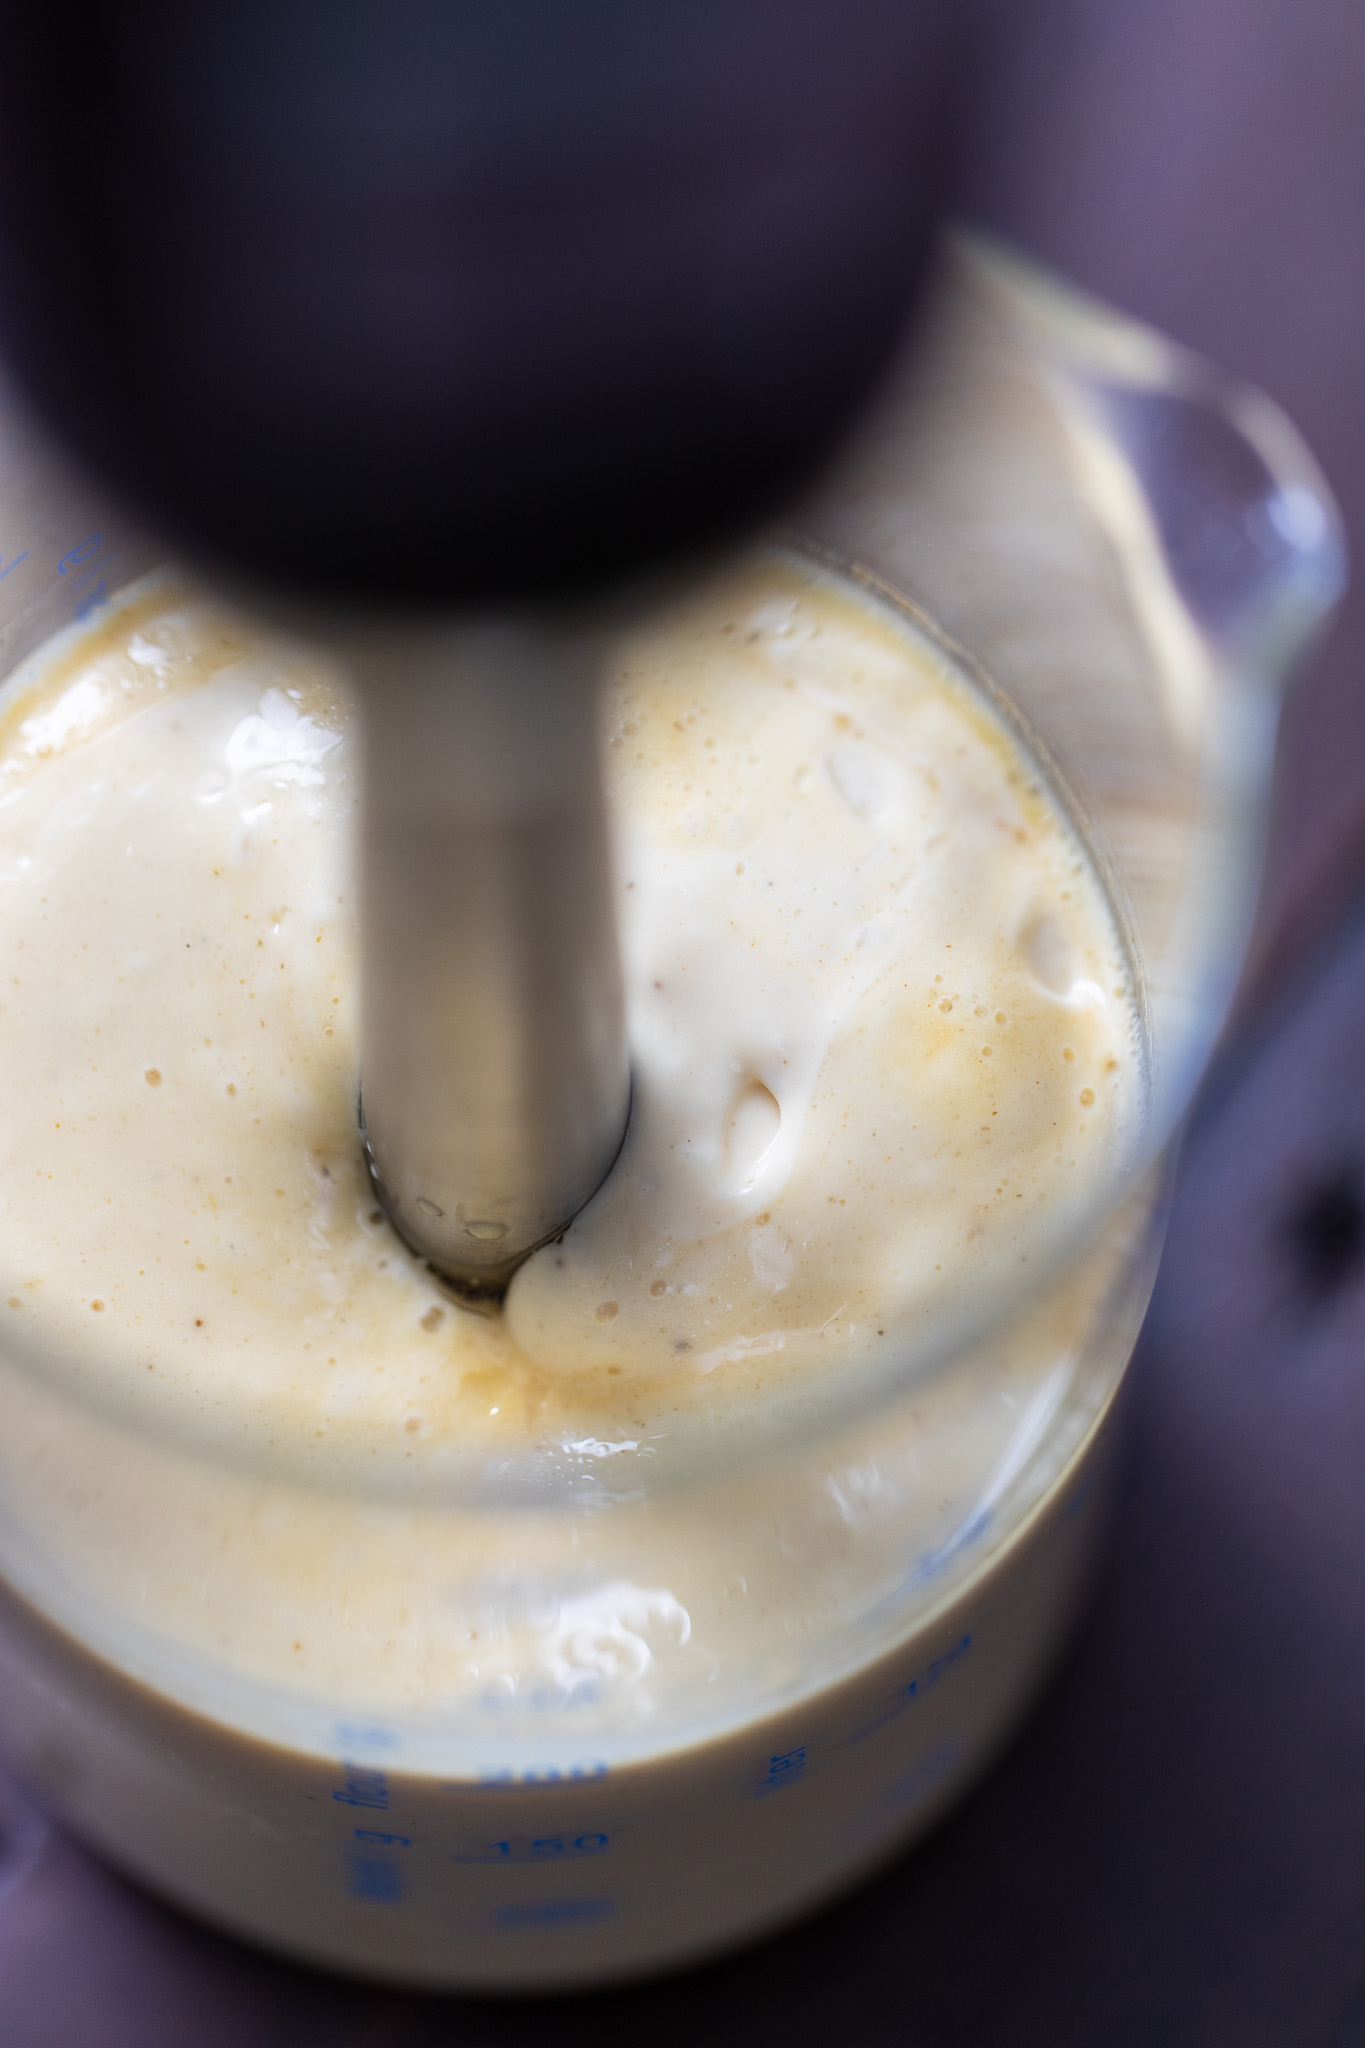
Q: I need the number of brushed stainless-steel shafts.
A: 1